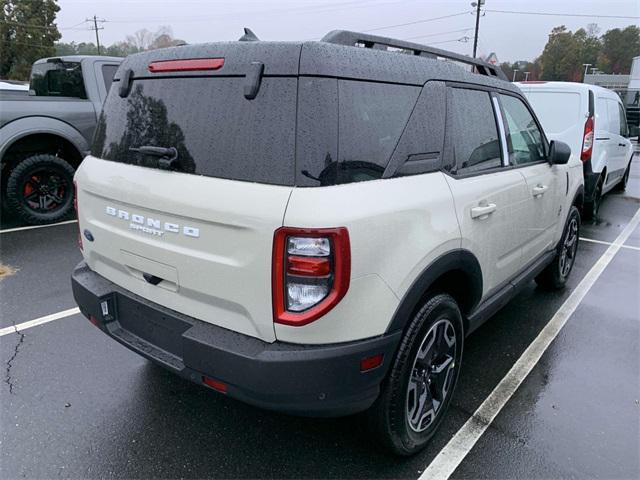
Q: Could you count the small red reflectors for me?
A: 3